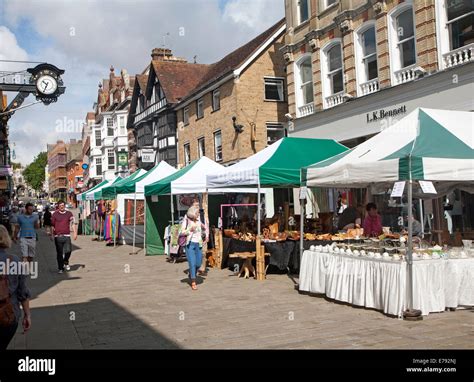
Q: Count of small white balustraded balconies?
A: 5